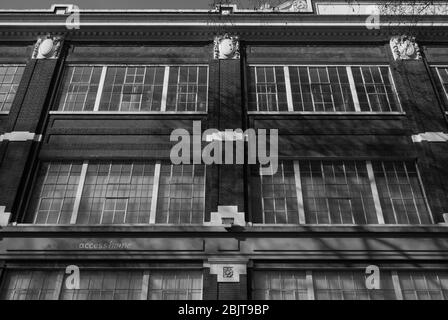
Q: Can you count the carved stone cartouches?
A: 3